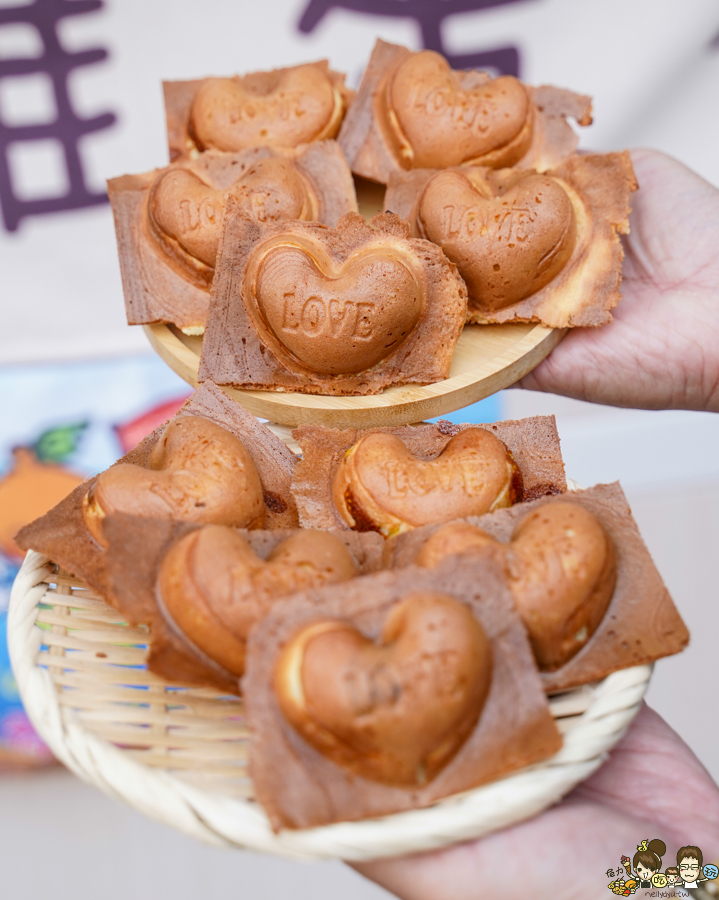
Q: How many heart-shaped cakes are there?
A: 10